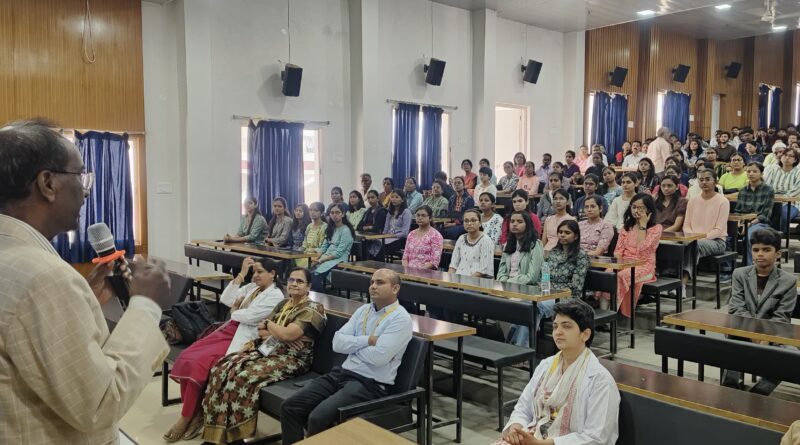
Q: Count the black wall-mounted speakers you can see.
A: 6